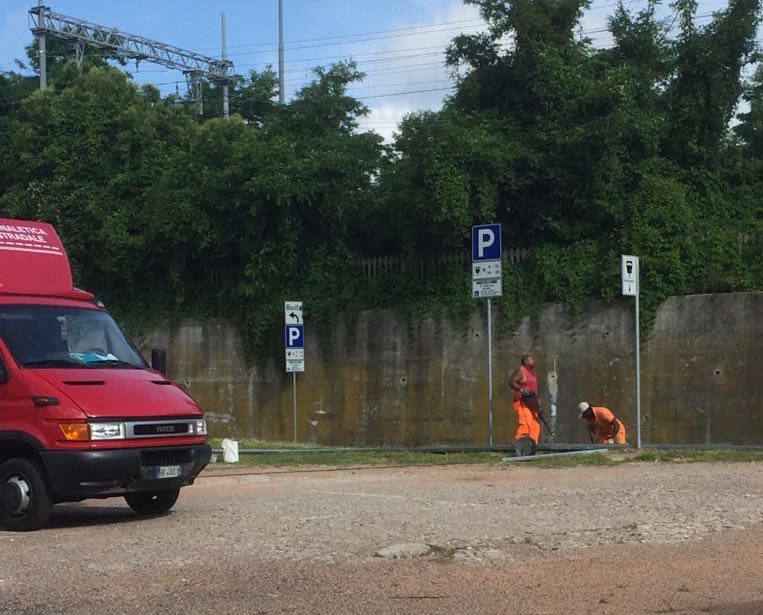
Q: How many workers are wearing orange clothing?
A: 2